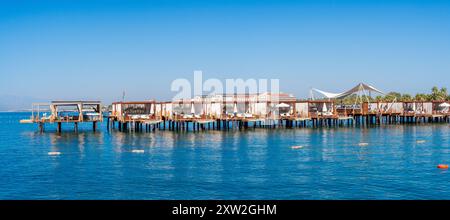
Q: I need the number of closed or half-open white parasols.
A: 4